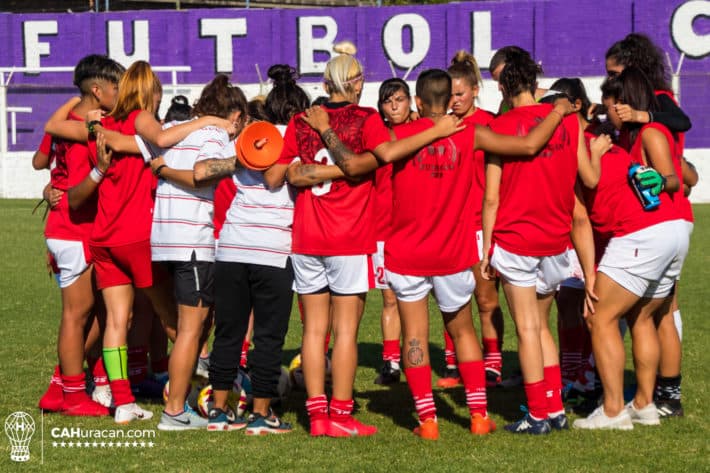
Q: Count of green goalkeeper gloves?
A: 1